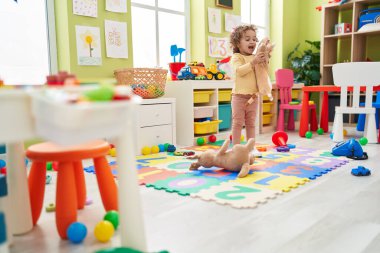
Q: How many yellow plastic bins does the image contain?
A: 7